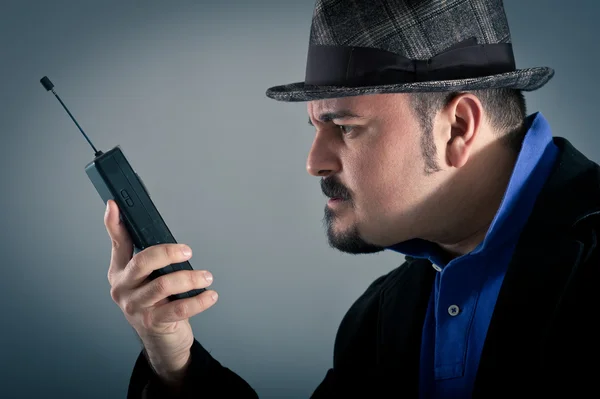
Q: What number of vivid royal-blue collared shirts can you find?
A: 1